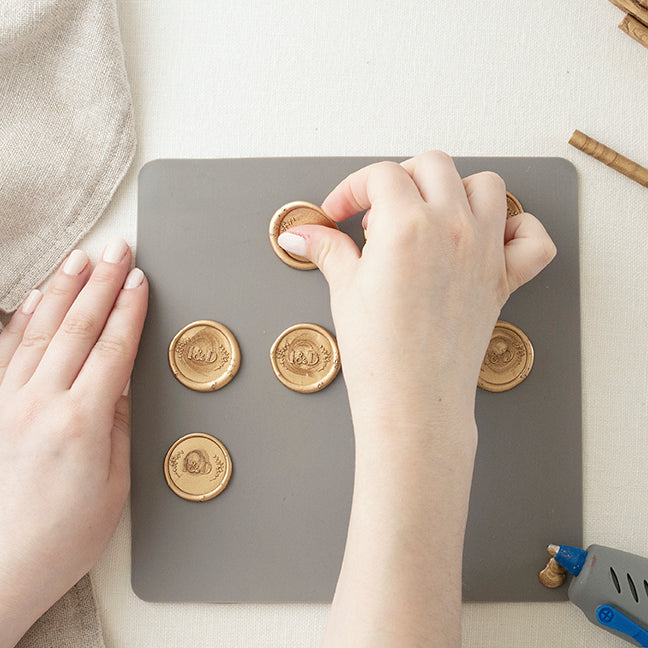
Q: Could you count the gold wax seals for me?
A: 6